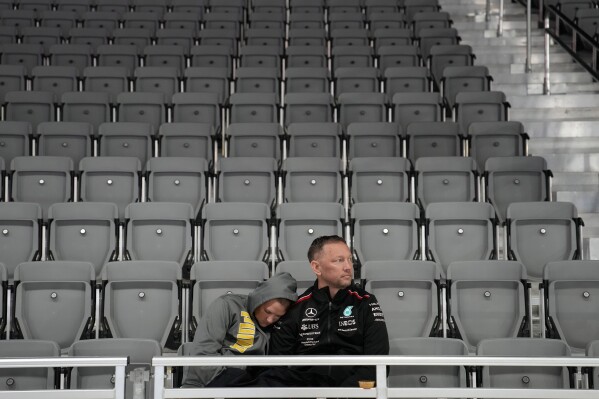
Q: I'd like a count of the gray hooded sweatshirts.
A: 1